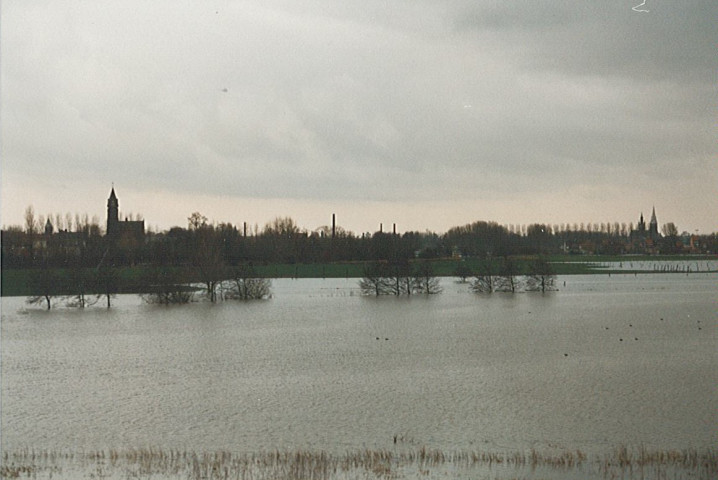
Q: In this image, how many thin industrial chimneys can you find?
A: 4